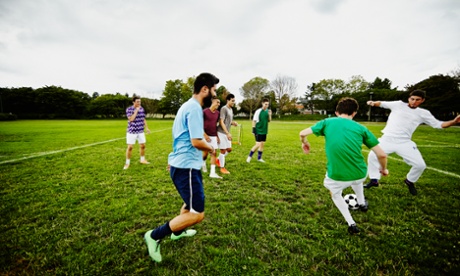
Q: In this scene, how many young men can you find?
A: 7